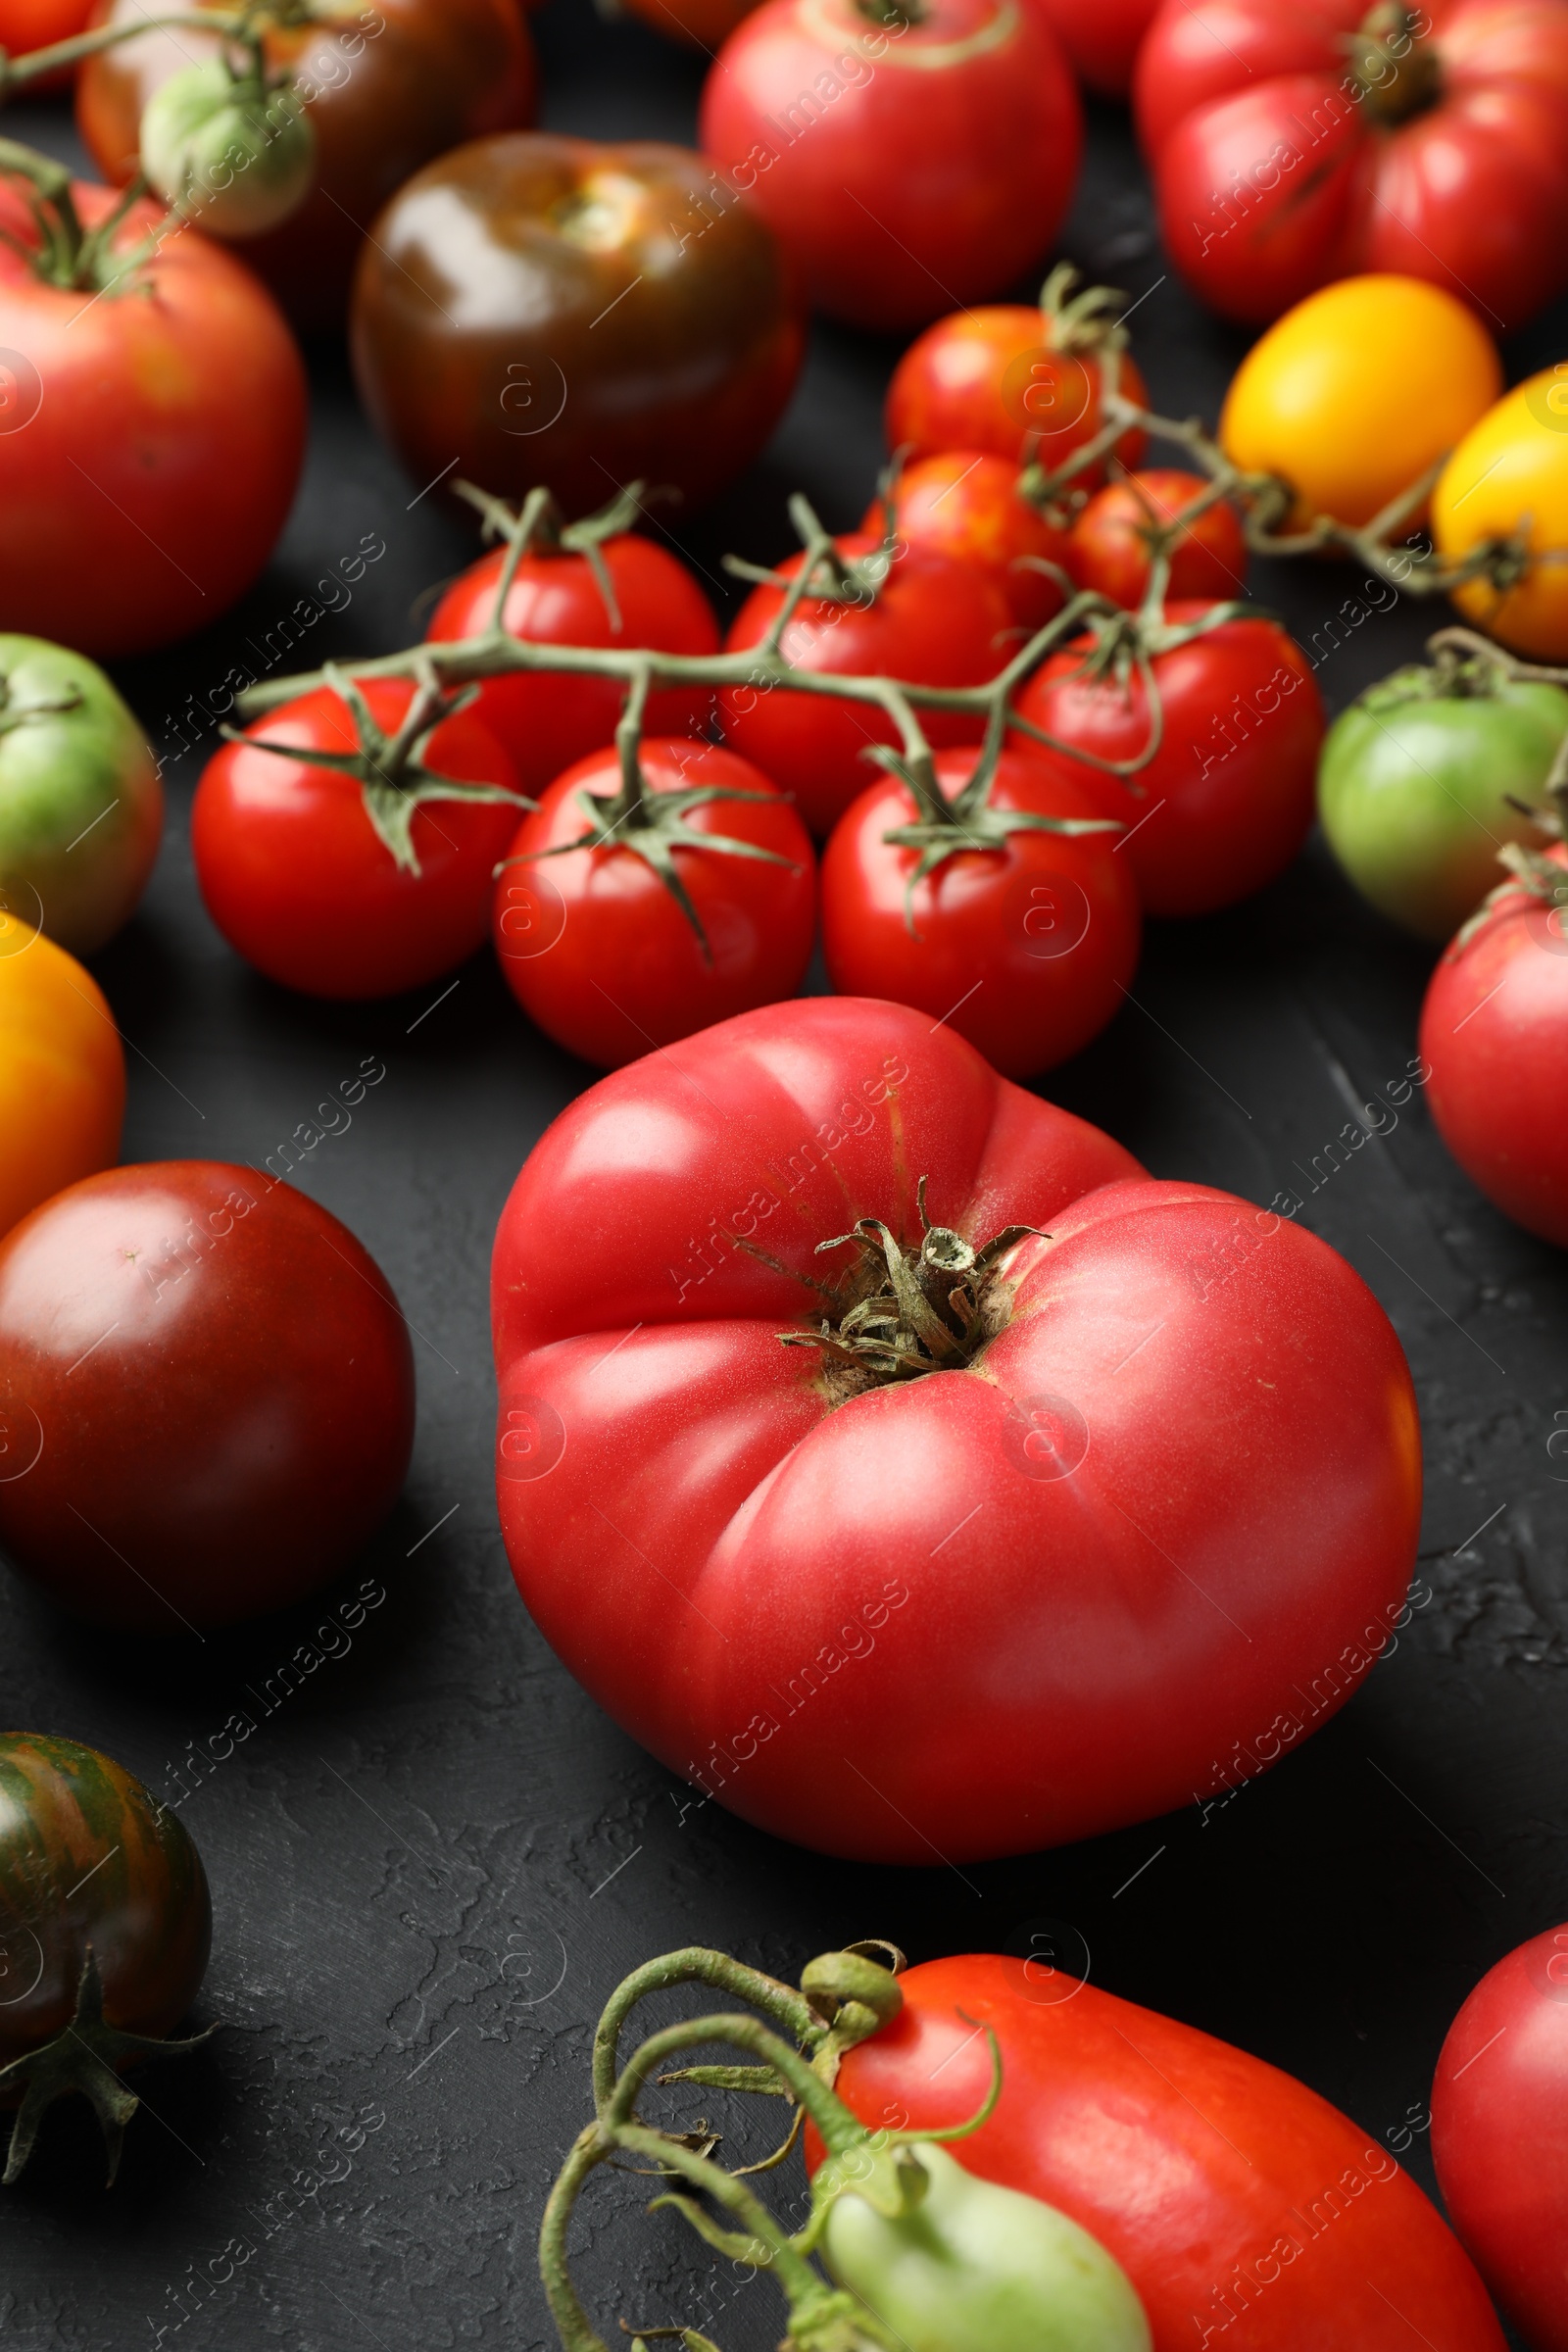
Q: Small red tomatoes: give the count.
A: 9